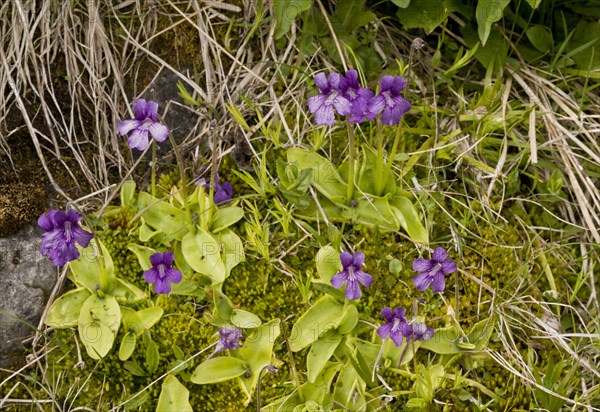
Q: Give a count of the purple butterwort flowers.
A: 12